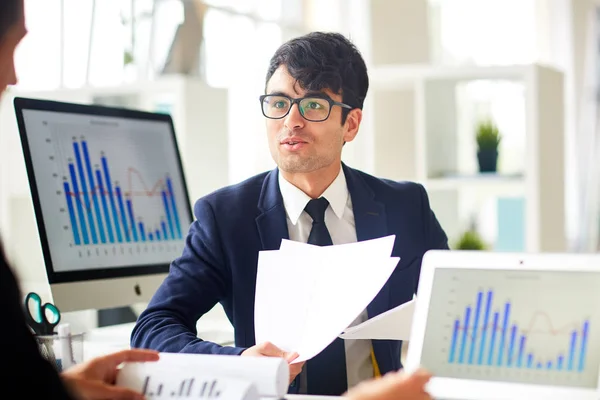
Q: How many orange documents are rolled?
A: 0